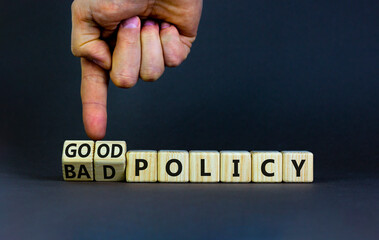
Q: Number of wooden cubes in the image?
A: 8